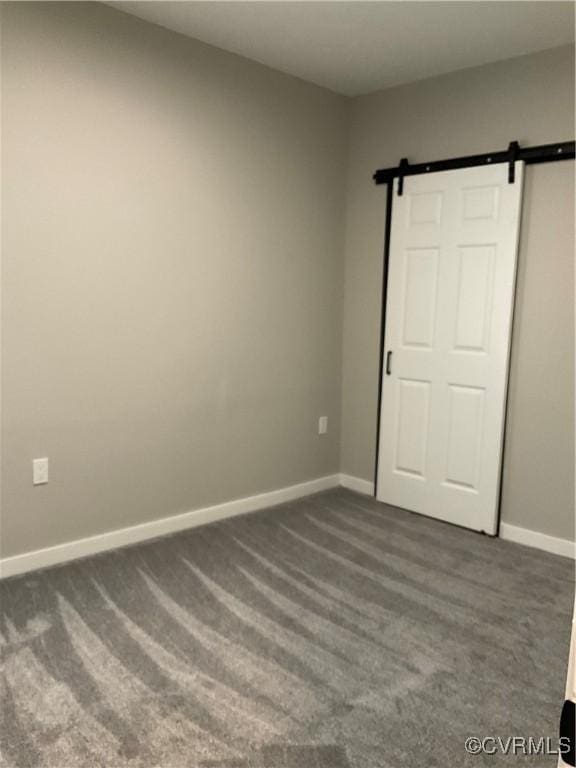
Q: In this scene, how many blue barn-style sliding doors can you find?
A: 0